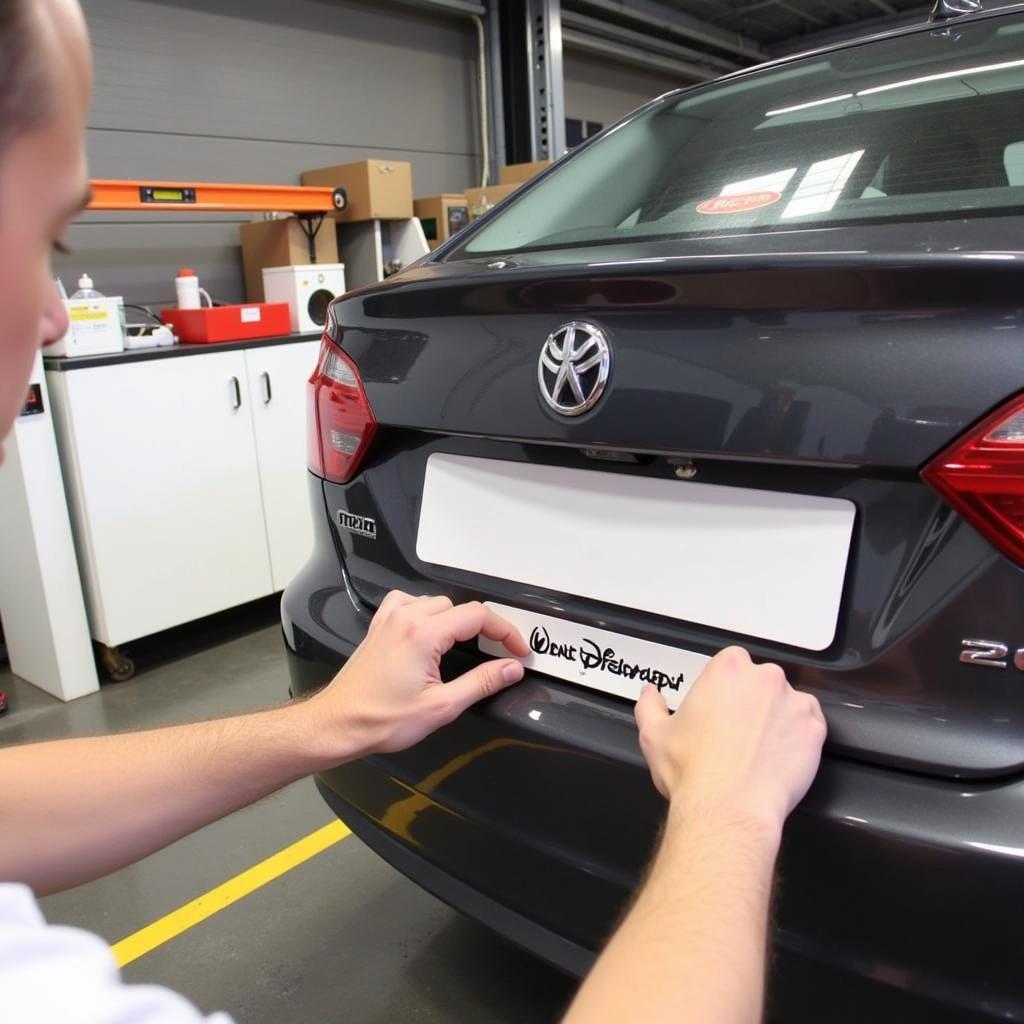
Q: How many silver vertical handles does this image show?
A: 2